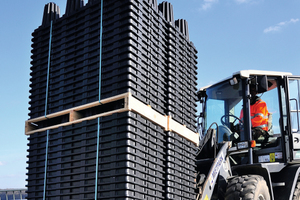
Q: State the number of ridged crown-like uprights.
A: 5